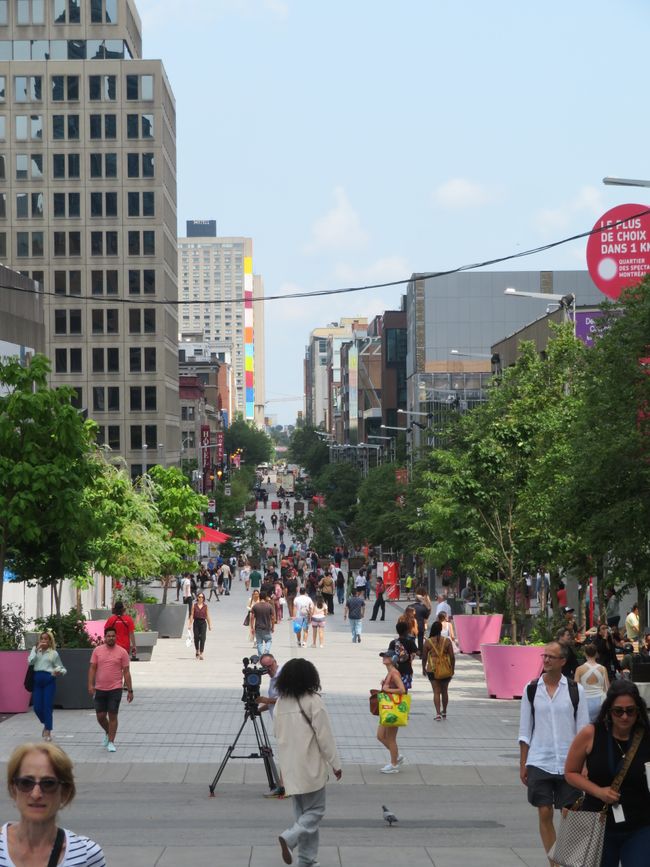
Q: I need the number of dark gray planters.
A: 2